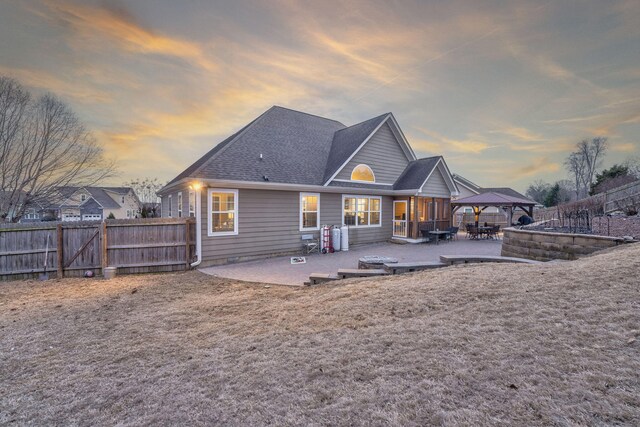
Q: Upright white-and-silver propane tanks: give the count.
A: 3